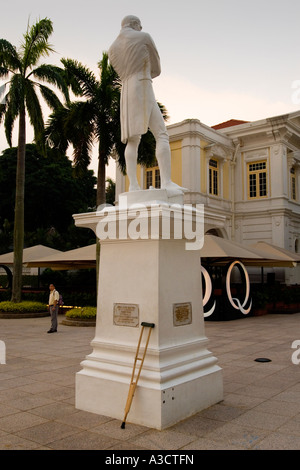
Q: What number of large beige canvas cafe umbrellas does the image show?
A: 4